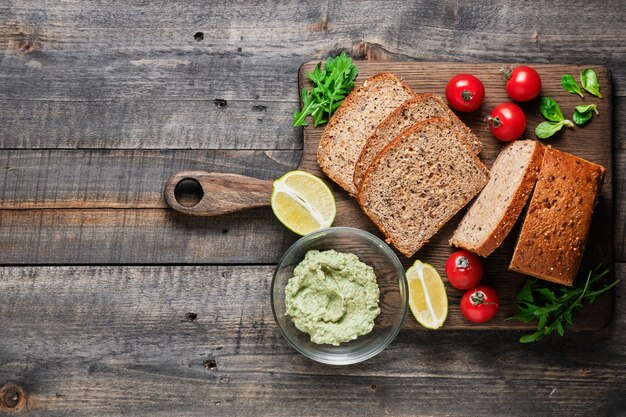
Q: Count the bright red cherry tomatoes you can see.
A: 5